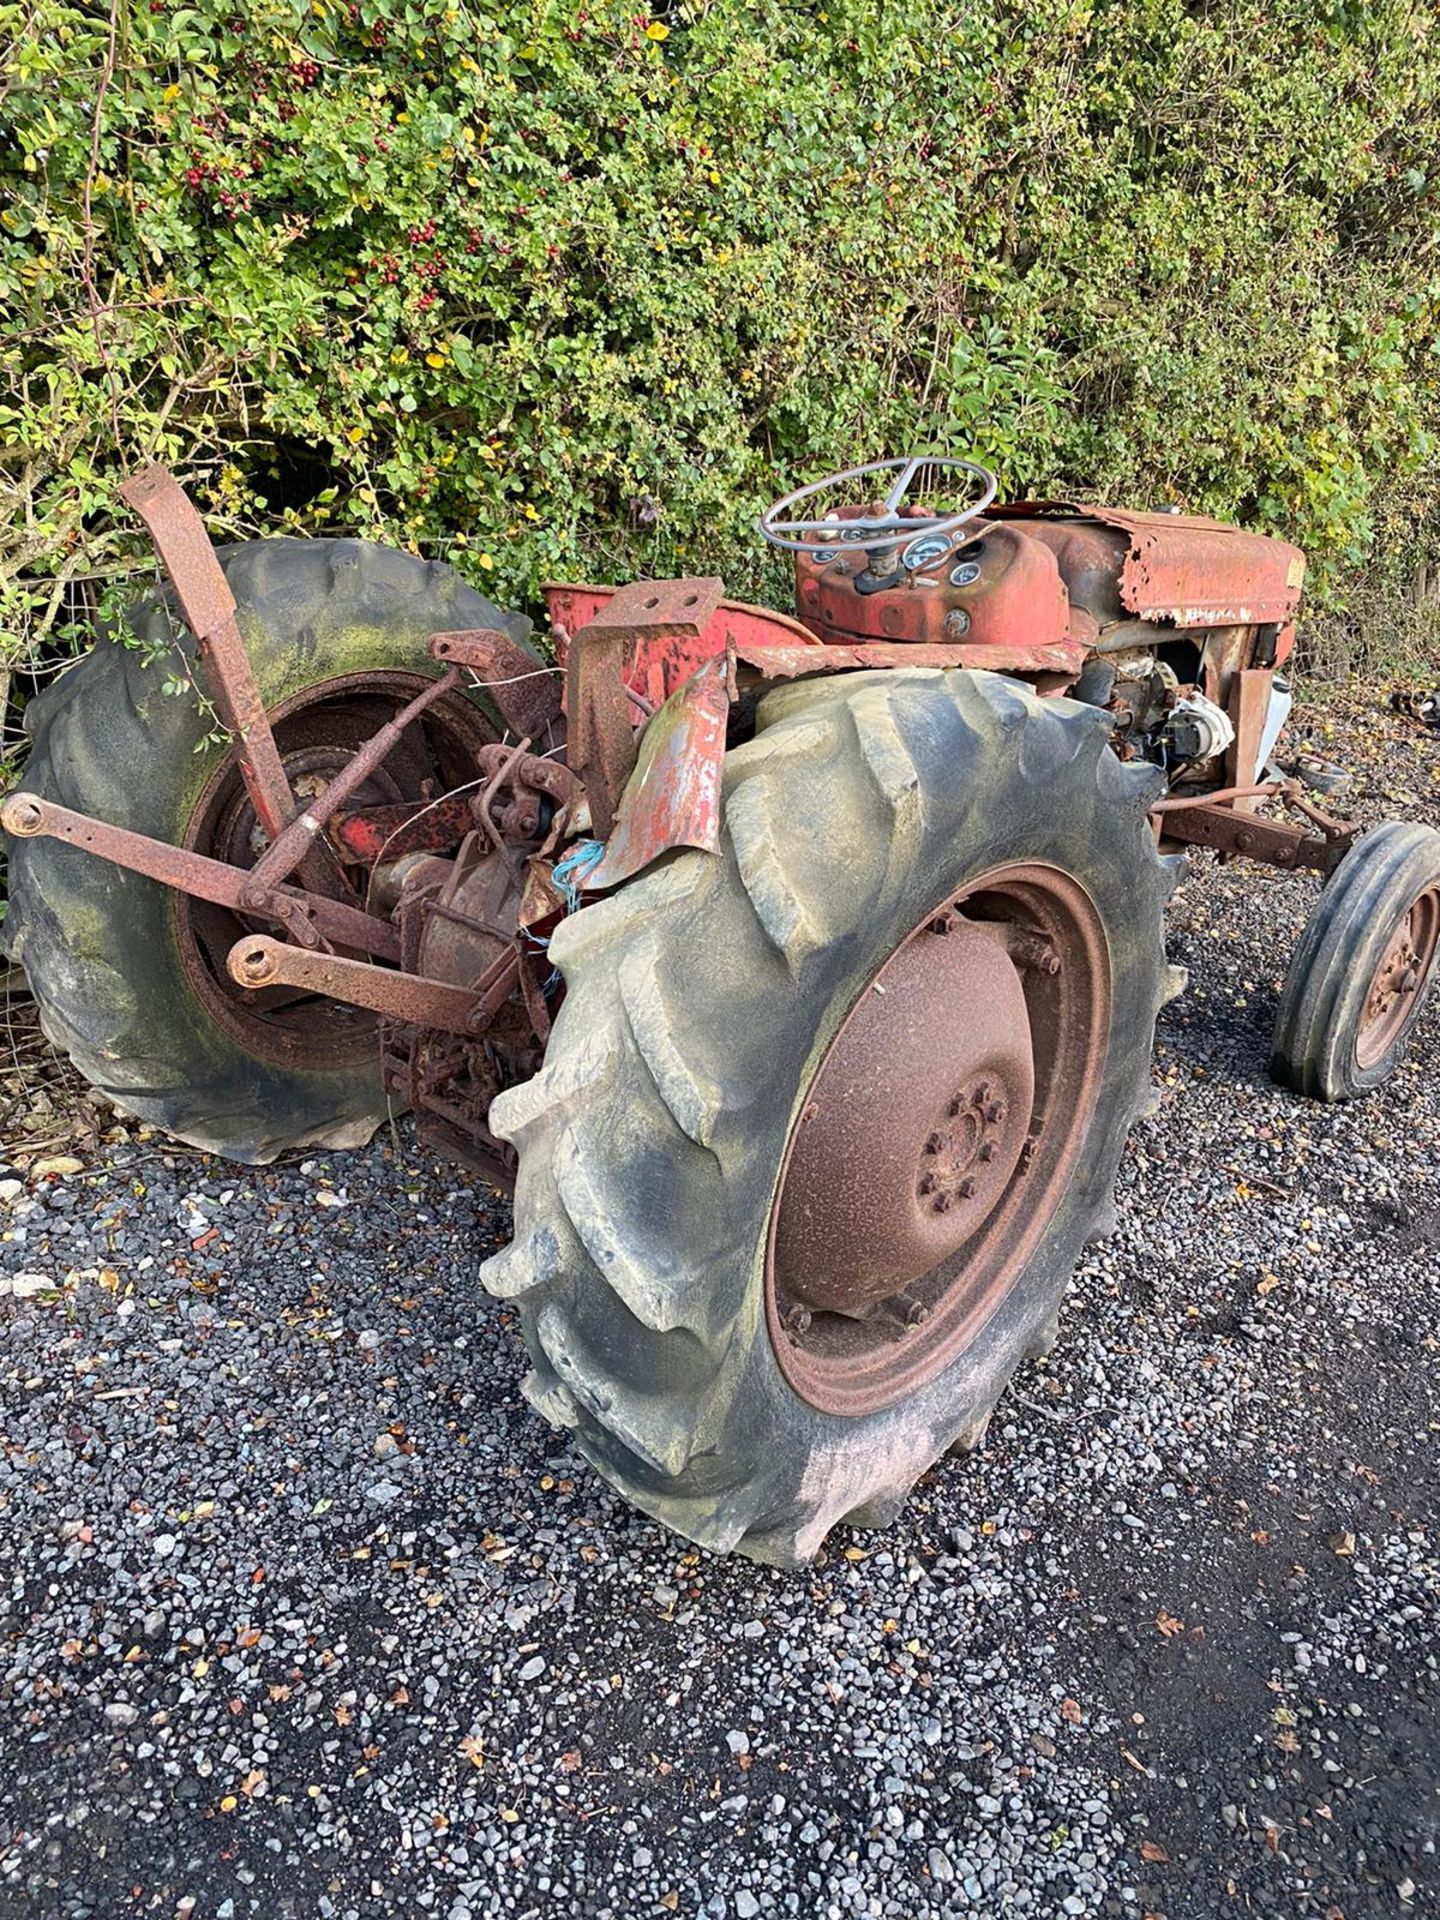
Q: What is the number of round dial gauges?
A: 4